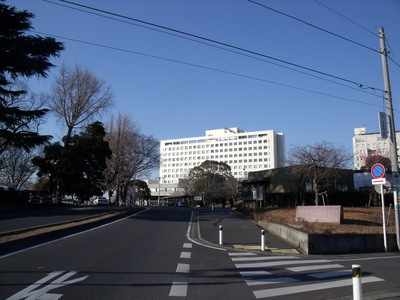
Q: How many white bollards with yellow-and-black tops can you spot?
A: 3